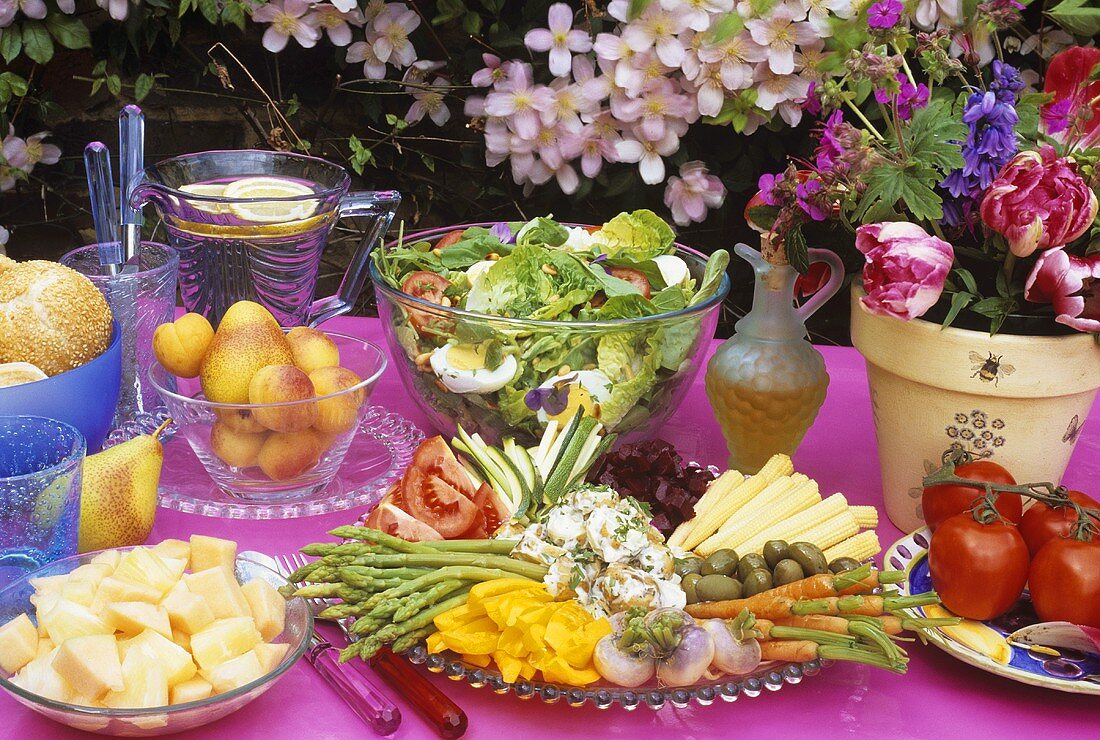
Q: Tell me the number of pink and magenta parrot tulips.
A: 3